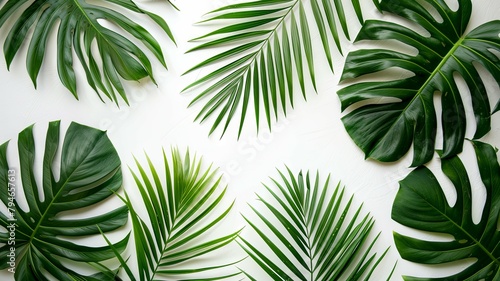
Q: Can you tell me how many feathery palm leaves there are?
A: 3